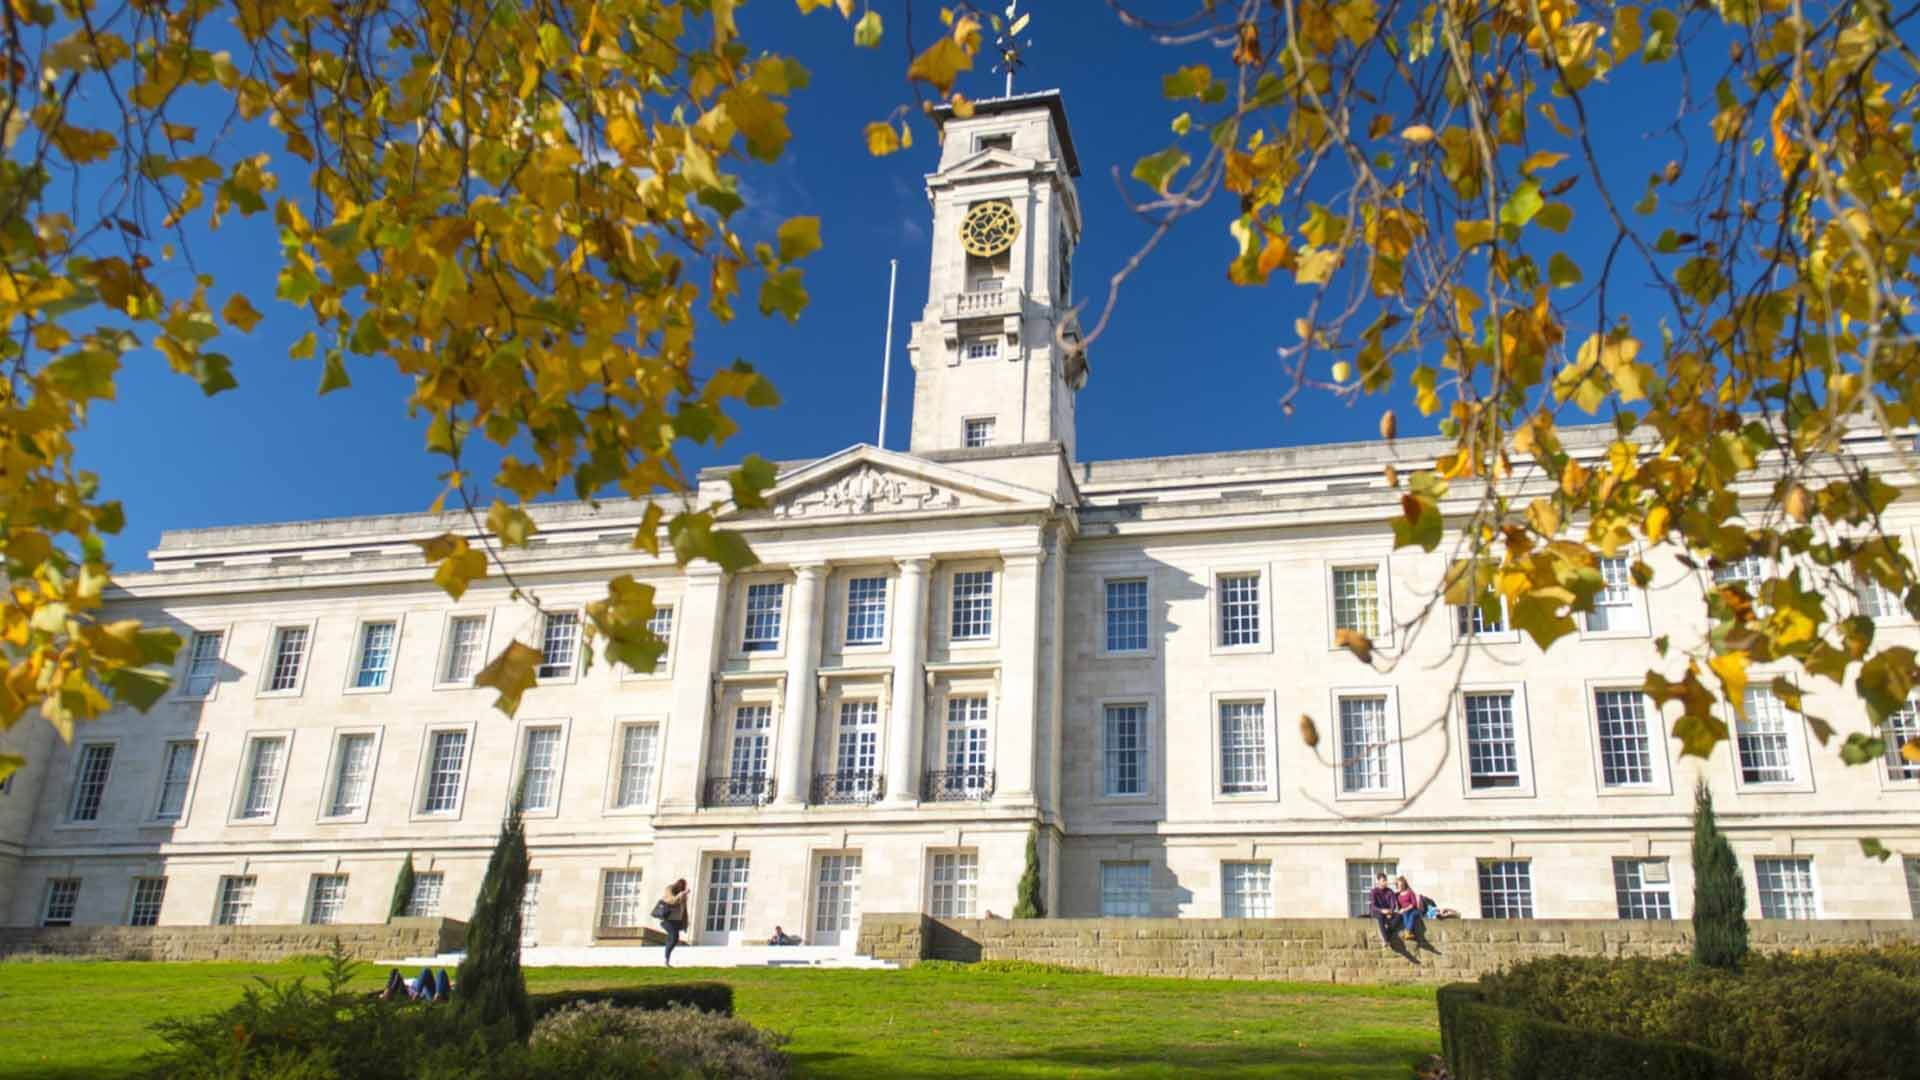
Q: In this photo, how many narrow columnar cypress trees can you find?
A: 4